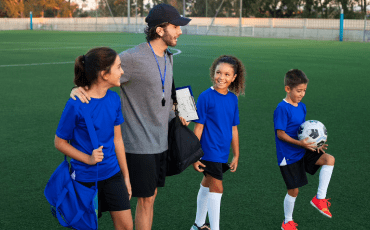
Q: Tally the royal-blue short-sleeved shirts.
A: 3